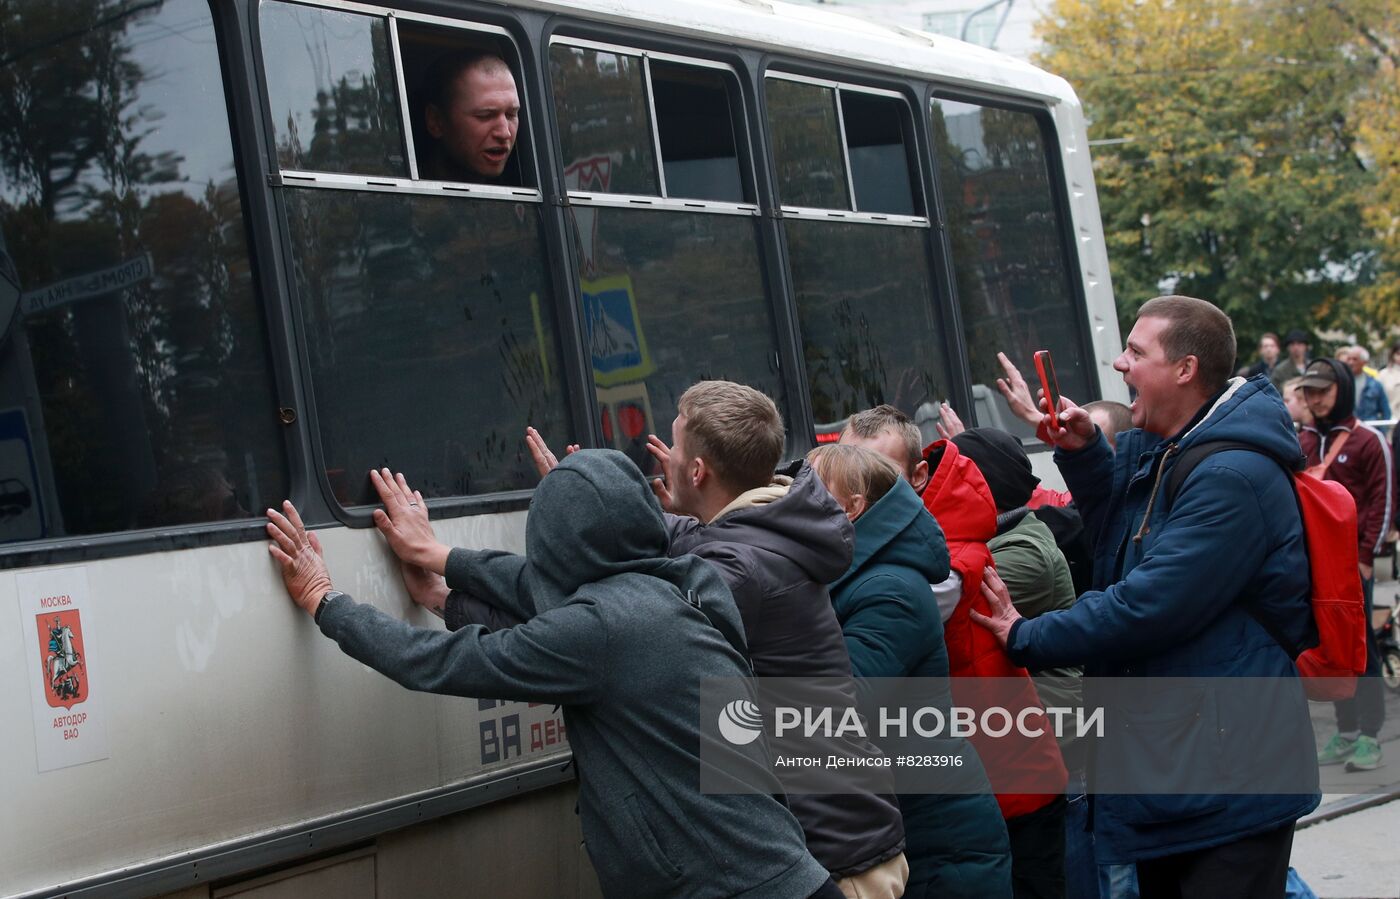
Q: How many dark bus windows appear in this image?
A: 5